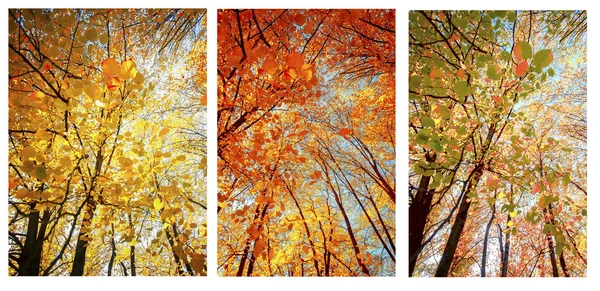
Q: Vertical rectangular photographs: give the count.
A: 3